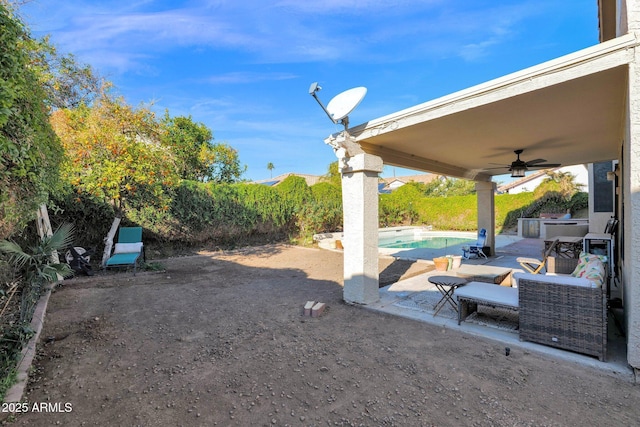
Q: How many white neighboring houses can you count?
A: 2